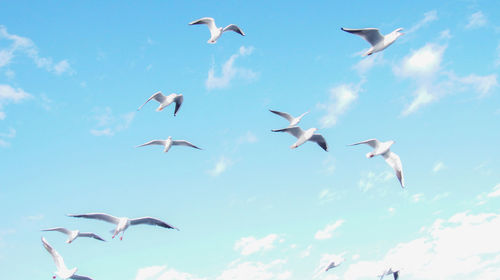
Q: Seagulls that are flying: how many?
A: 12